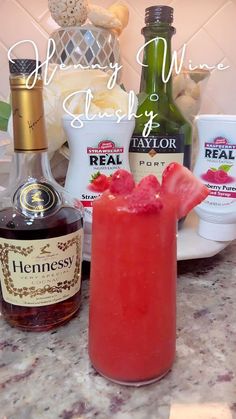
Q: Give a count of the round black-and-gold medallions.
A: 1